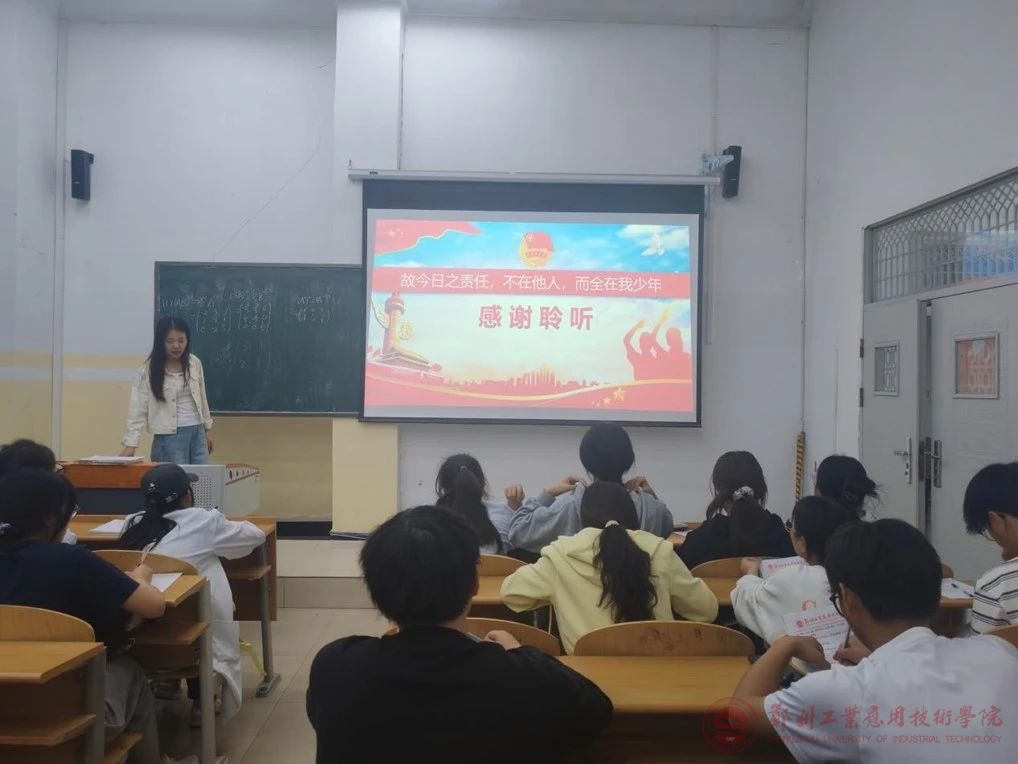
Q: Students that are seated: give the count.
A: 12